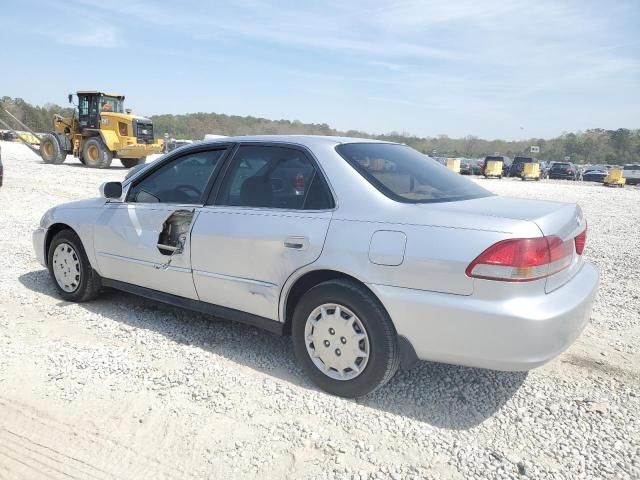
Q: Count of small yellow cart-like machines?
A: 4